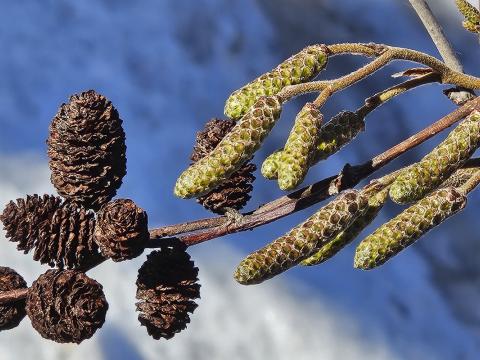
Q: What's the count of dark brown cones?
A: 7